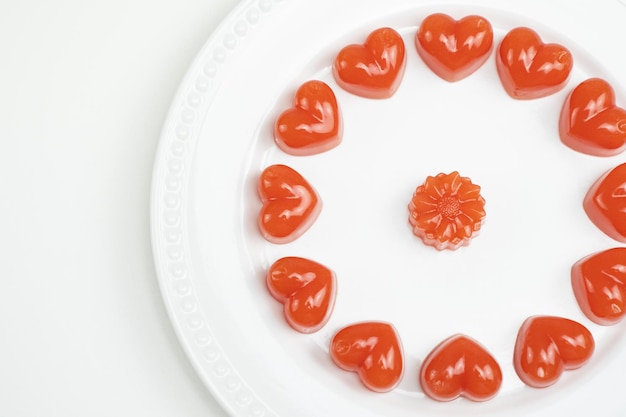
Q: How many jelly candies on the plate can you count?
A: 13